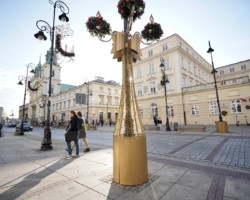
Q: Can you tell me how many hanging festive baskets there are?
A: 3